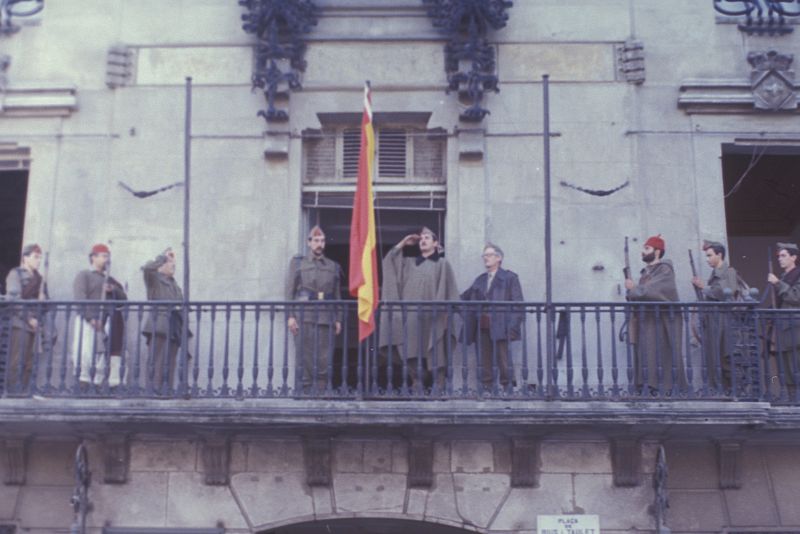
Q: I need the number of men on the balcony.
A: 9